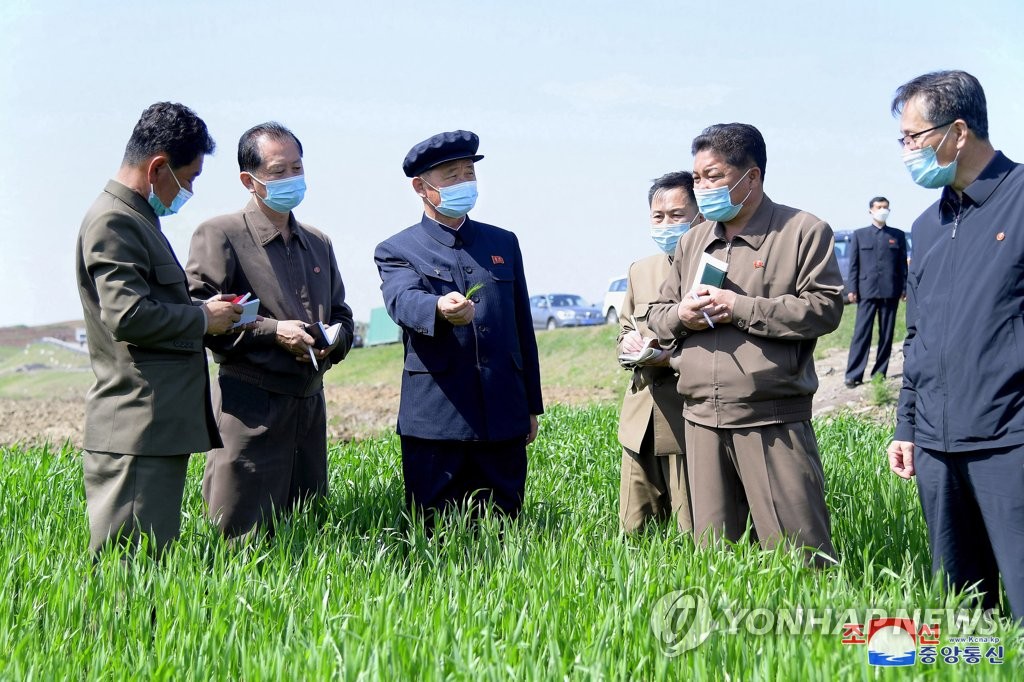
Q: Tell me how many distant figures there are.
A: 1